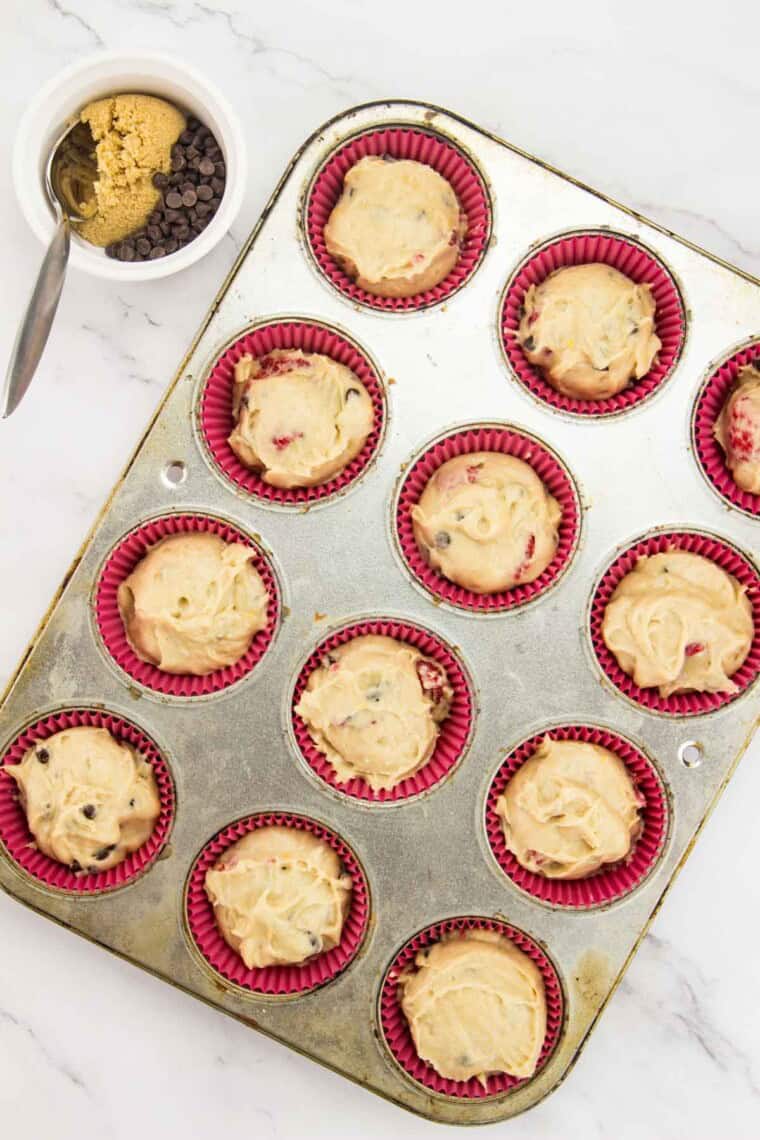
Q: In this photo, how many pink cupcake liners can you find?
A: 12